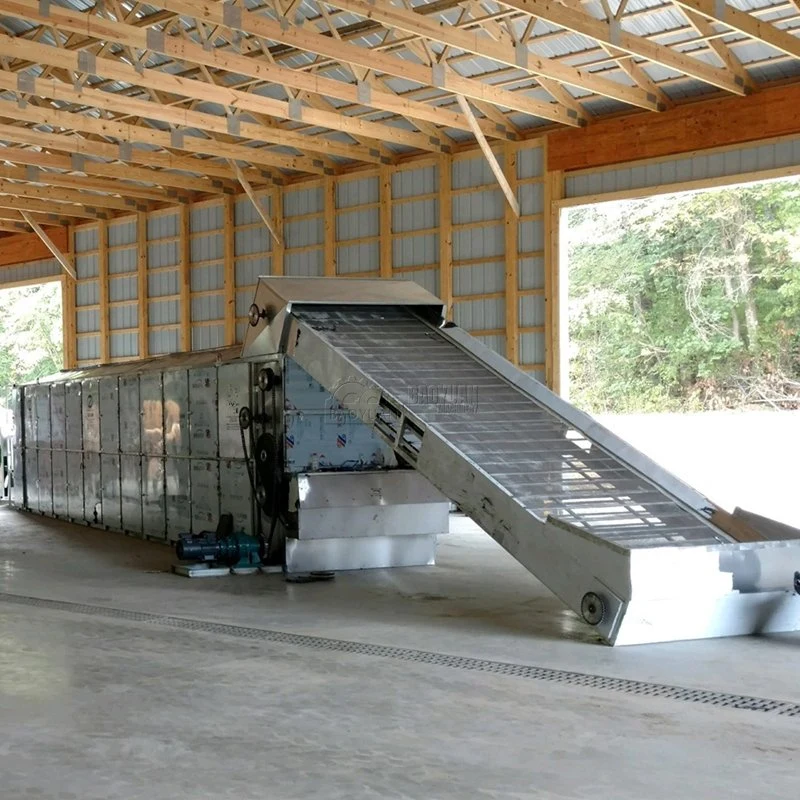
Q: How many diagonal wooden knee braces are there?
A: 3